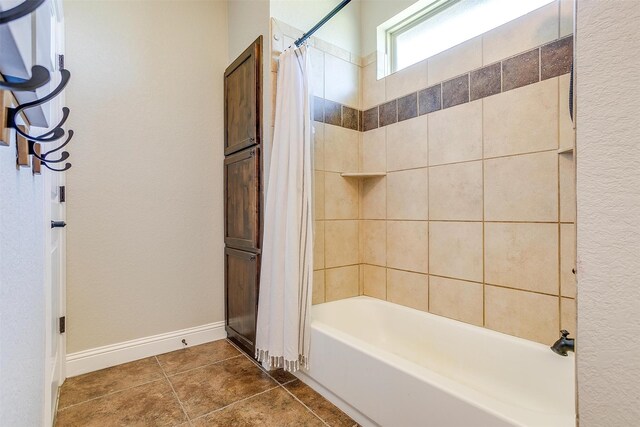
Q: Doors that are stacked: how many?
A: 3